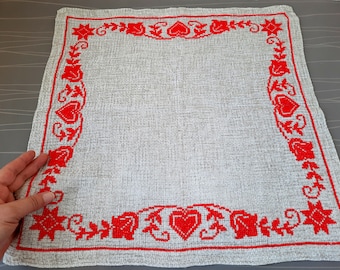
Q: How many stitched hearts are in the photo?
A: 4